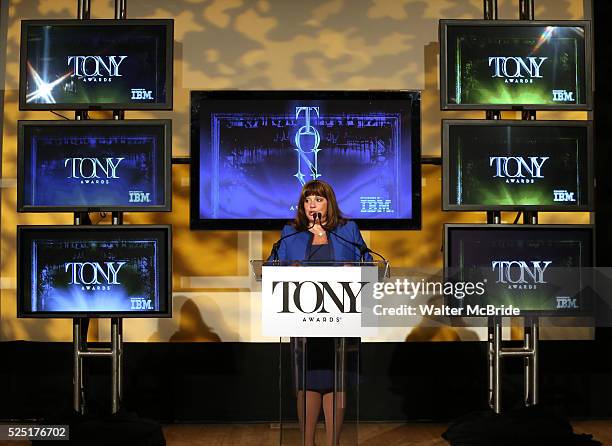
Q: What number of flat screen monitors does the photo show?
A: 7